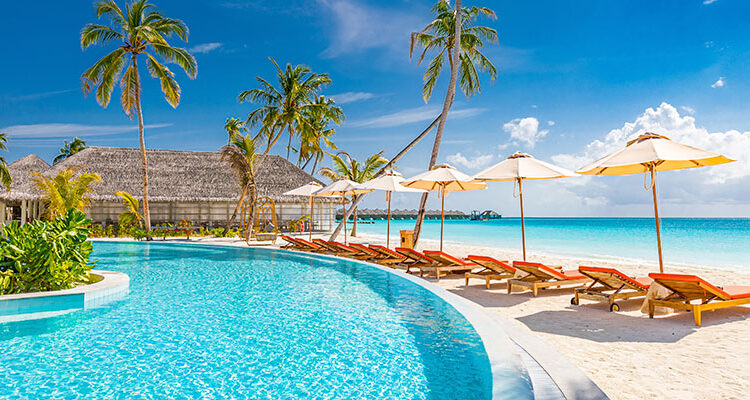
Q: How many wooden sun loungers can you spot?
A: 12